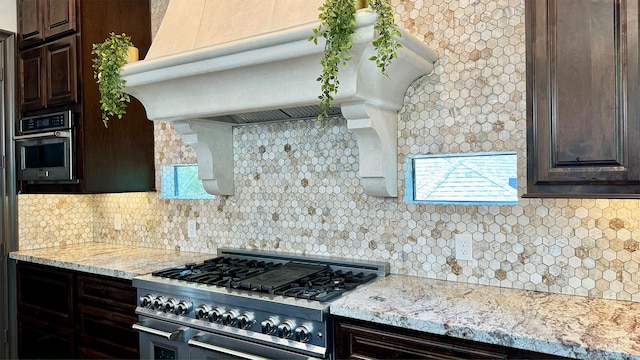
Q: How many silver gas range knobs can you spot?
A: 11